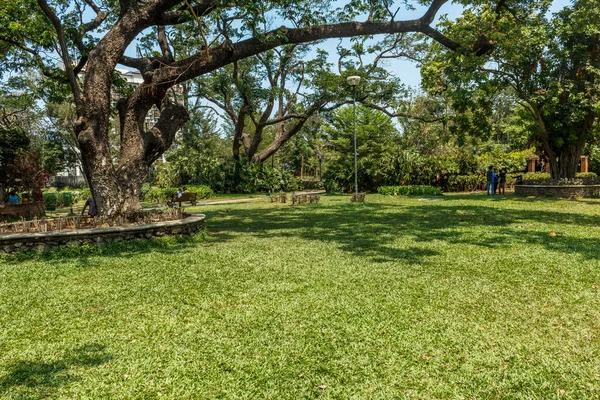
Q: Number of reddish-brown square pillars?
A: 3